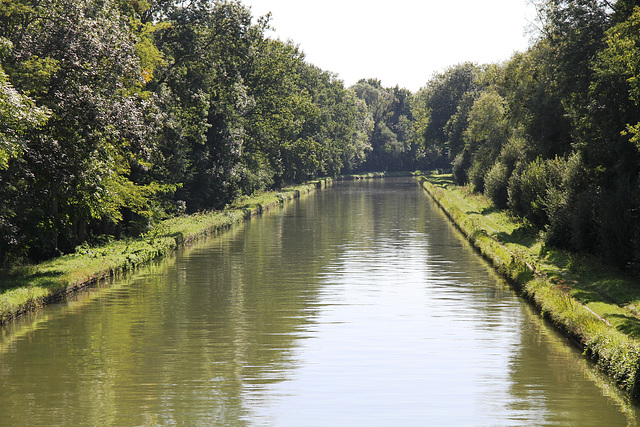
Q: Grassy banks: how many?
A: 2